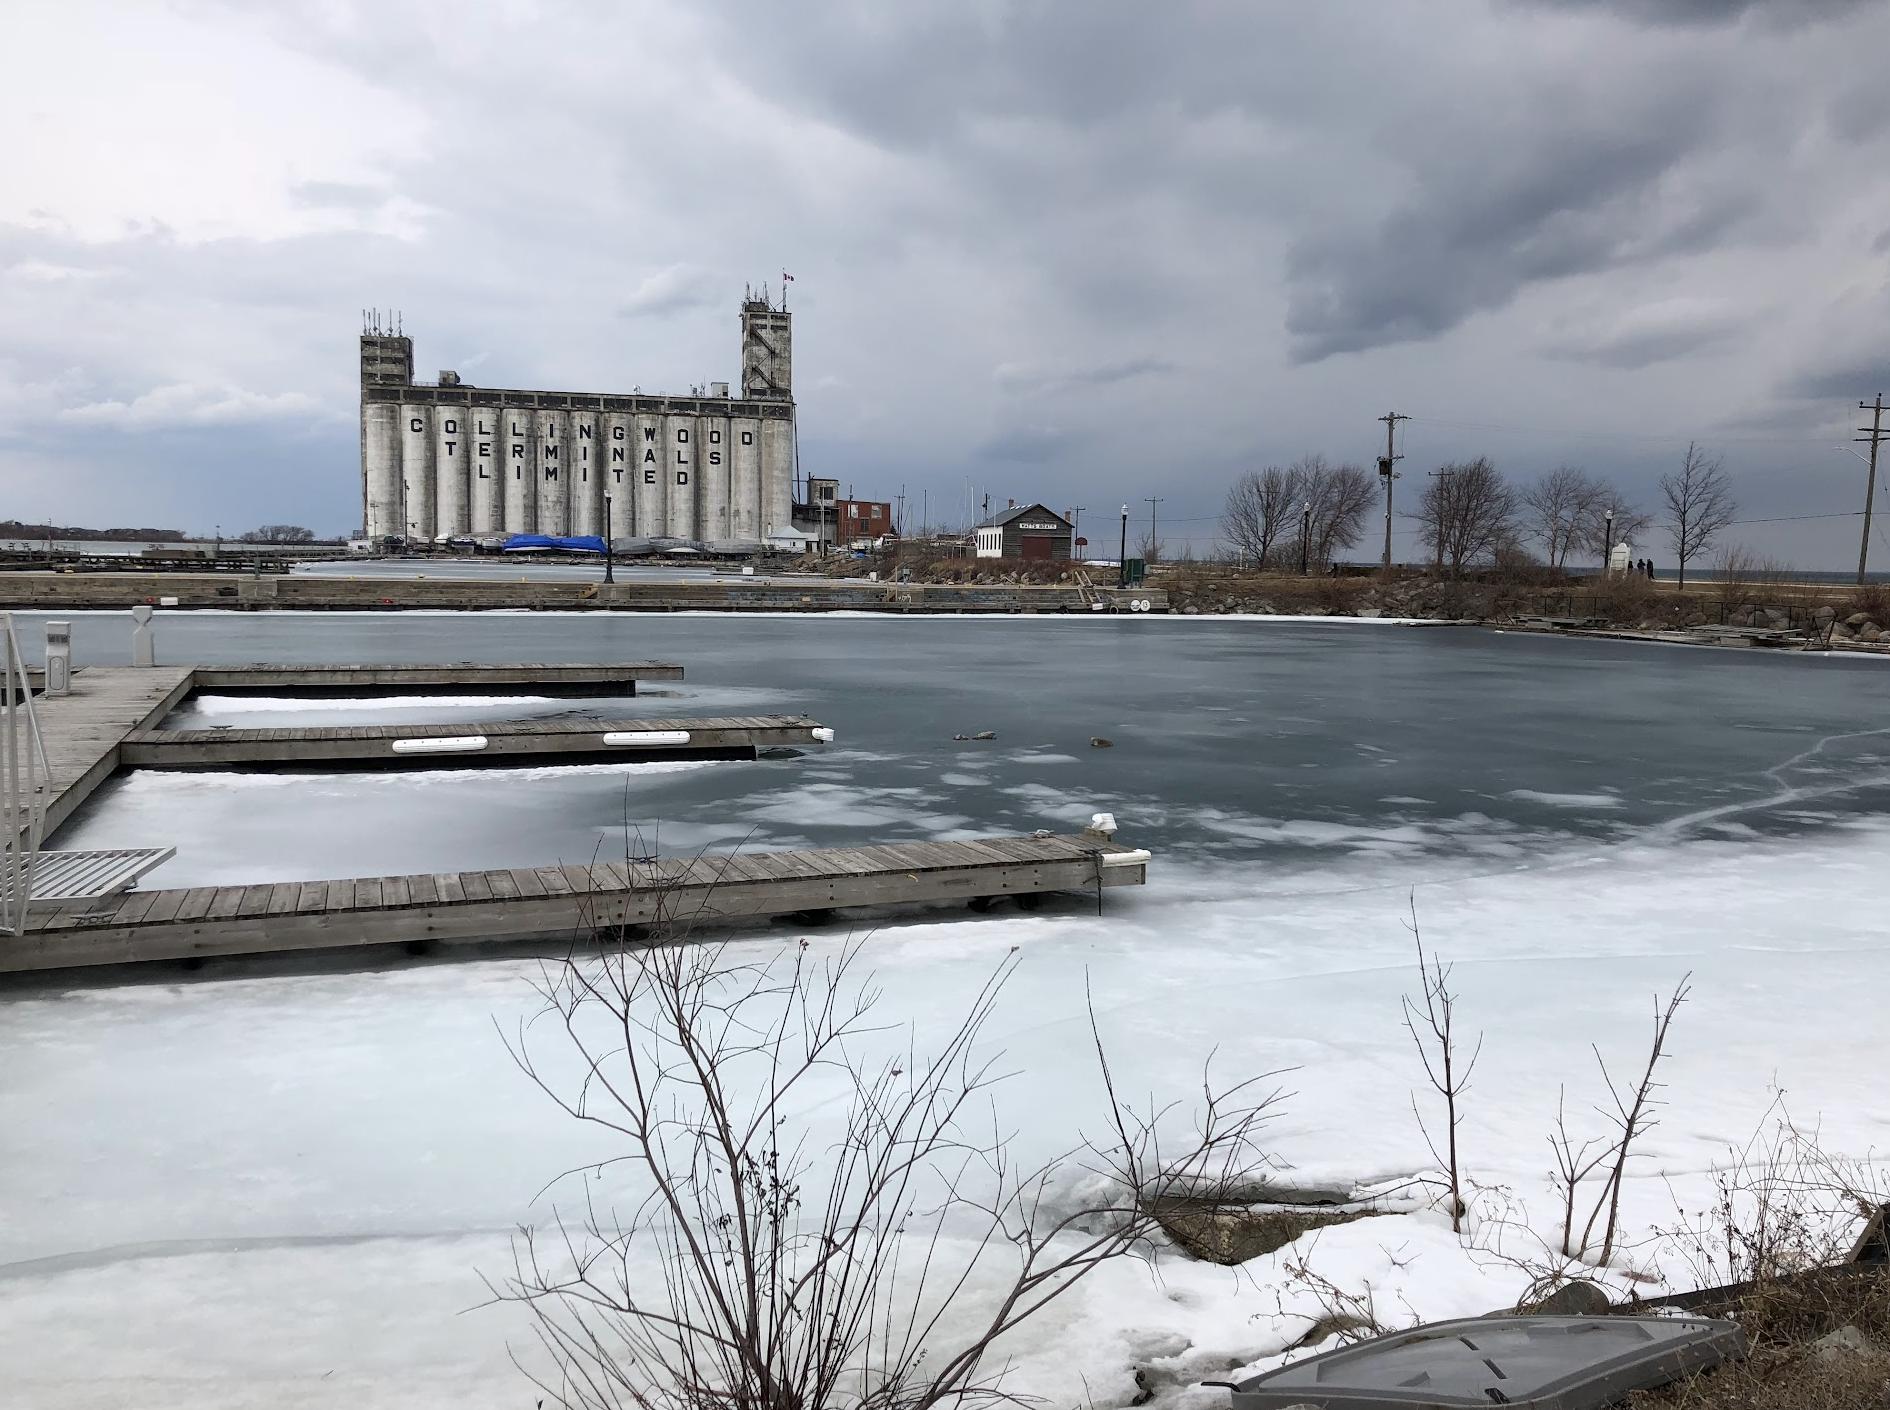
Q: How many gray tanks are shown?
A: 13